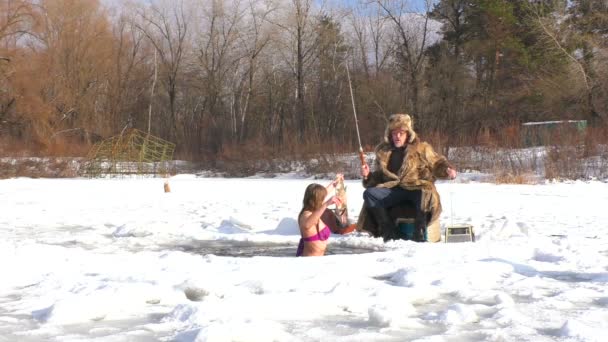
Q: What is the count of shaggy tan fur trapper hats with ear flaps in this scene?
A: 1